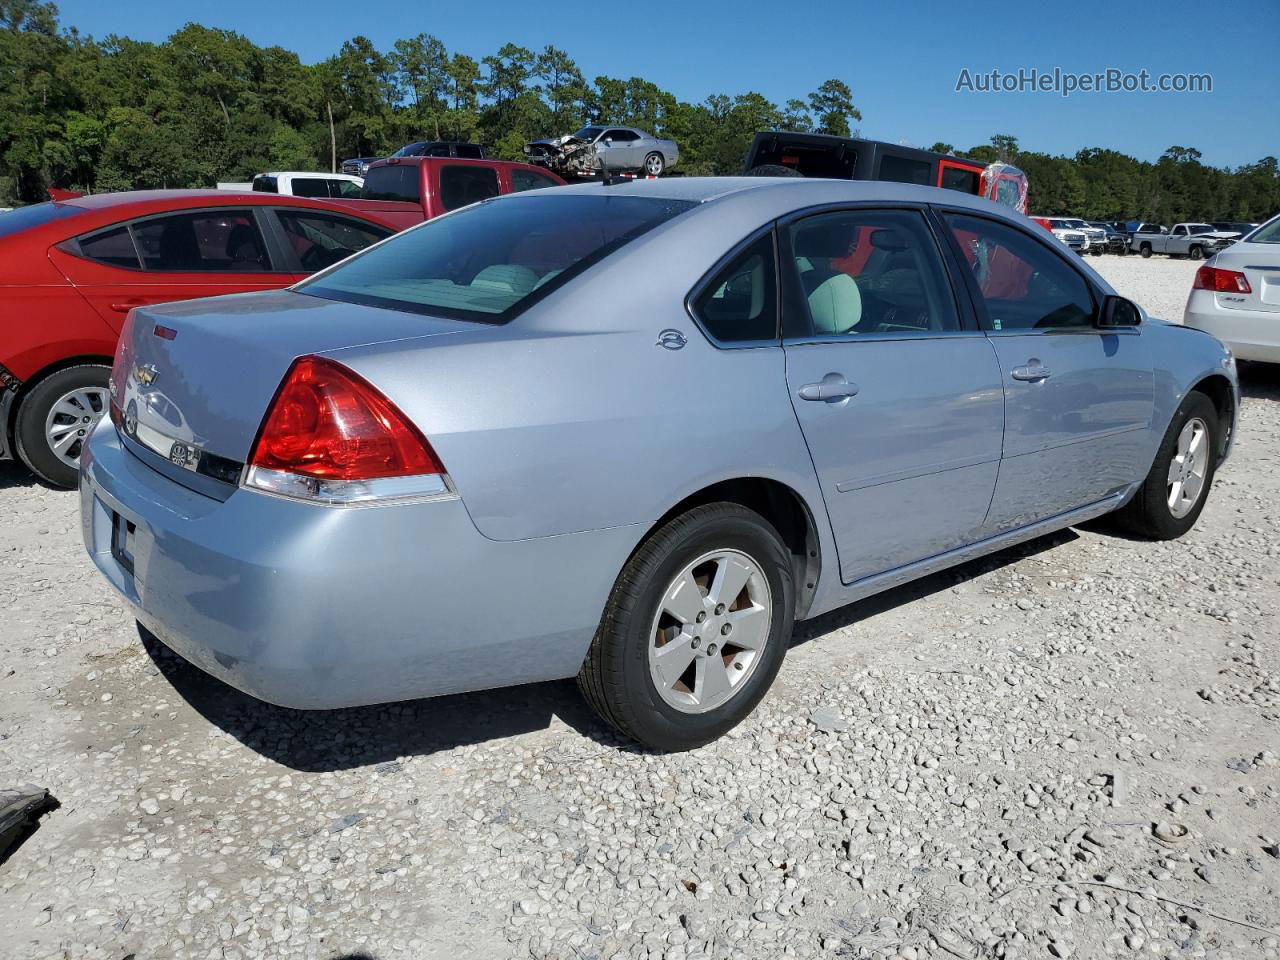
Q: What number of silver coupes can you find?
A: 1